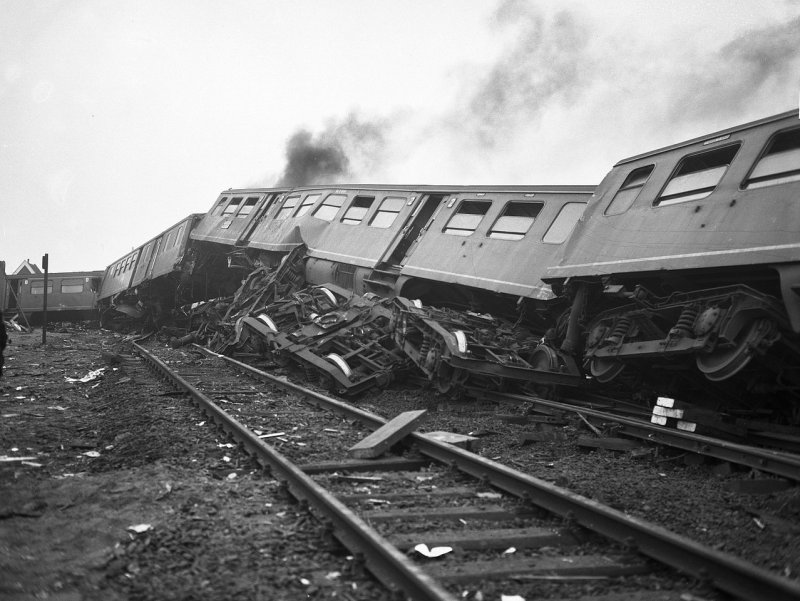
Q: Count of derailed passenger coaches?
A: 4